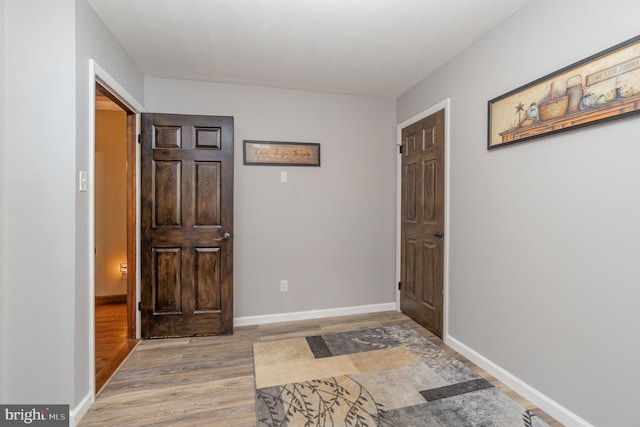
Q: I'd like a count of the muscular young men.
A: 0